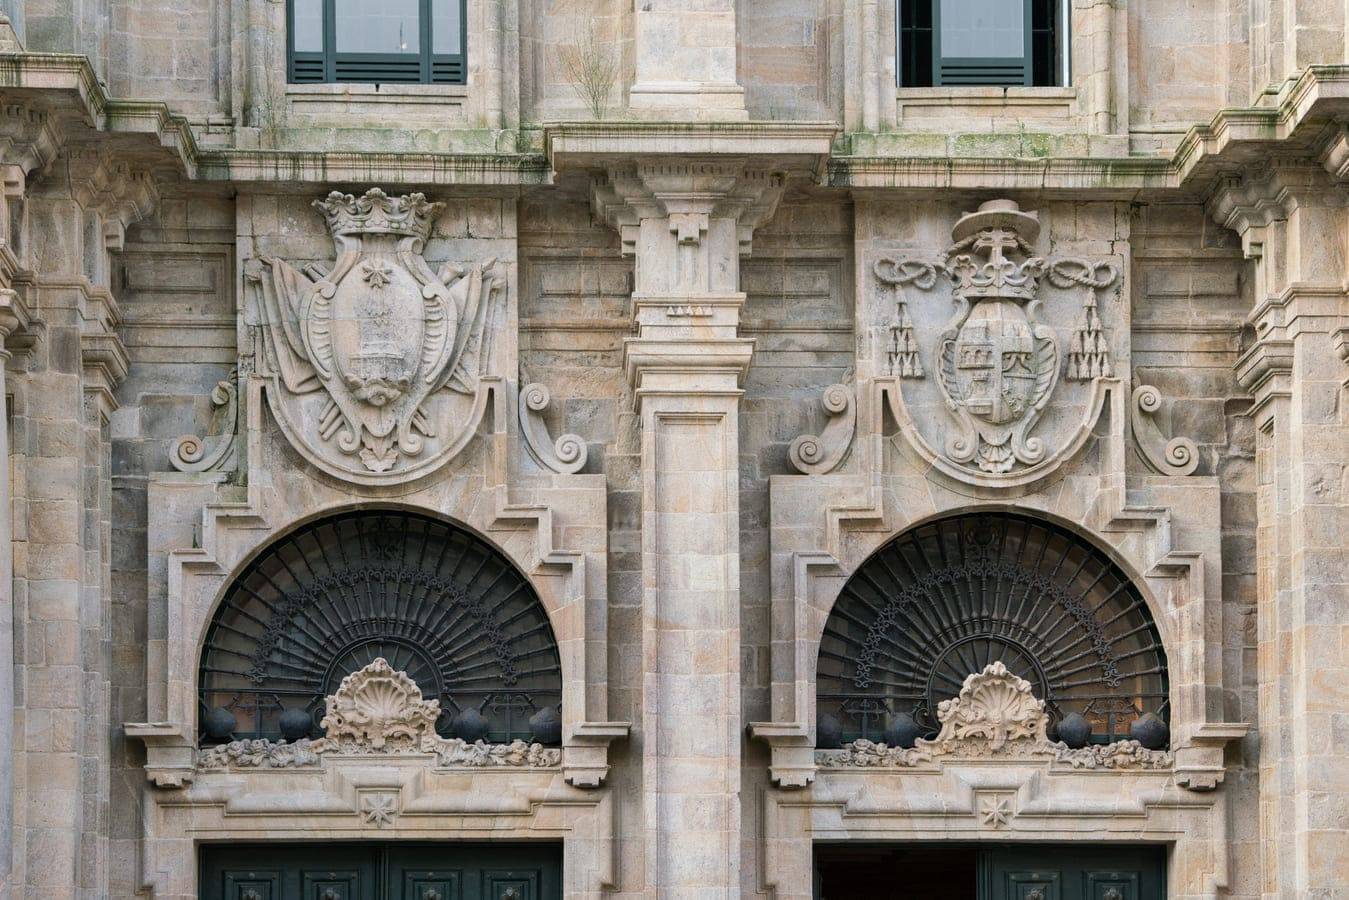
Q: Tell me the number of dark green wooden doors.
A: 3